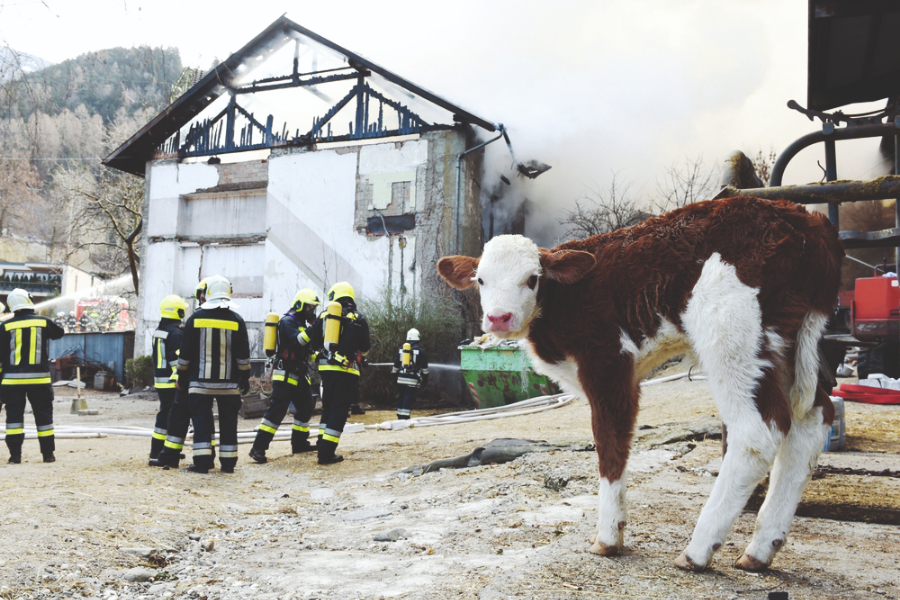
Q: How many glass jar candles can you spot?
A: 0